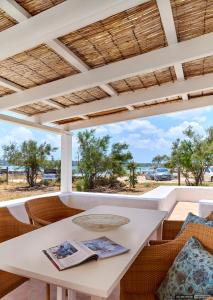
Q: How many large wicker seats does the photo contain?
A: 4